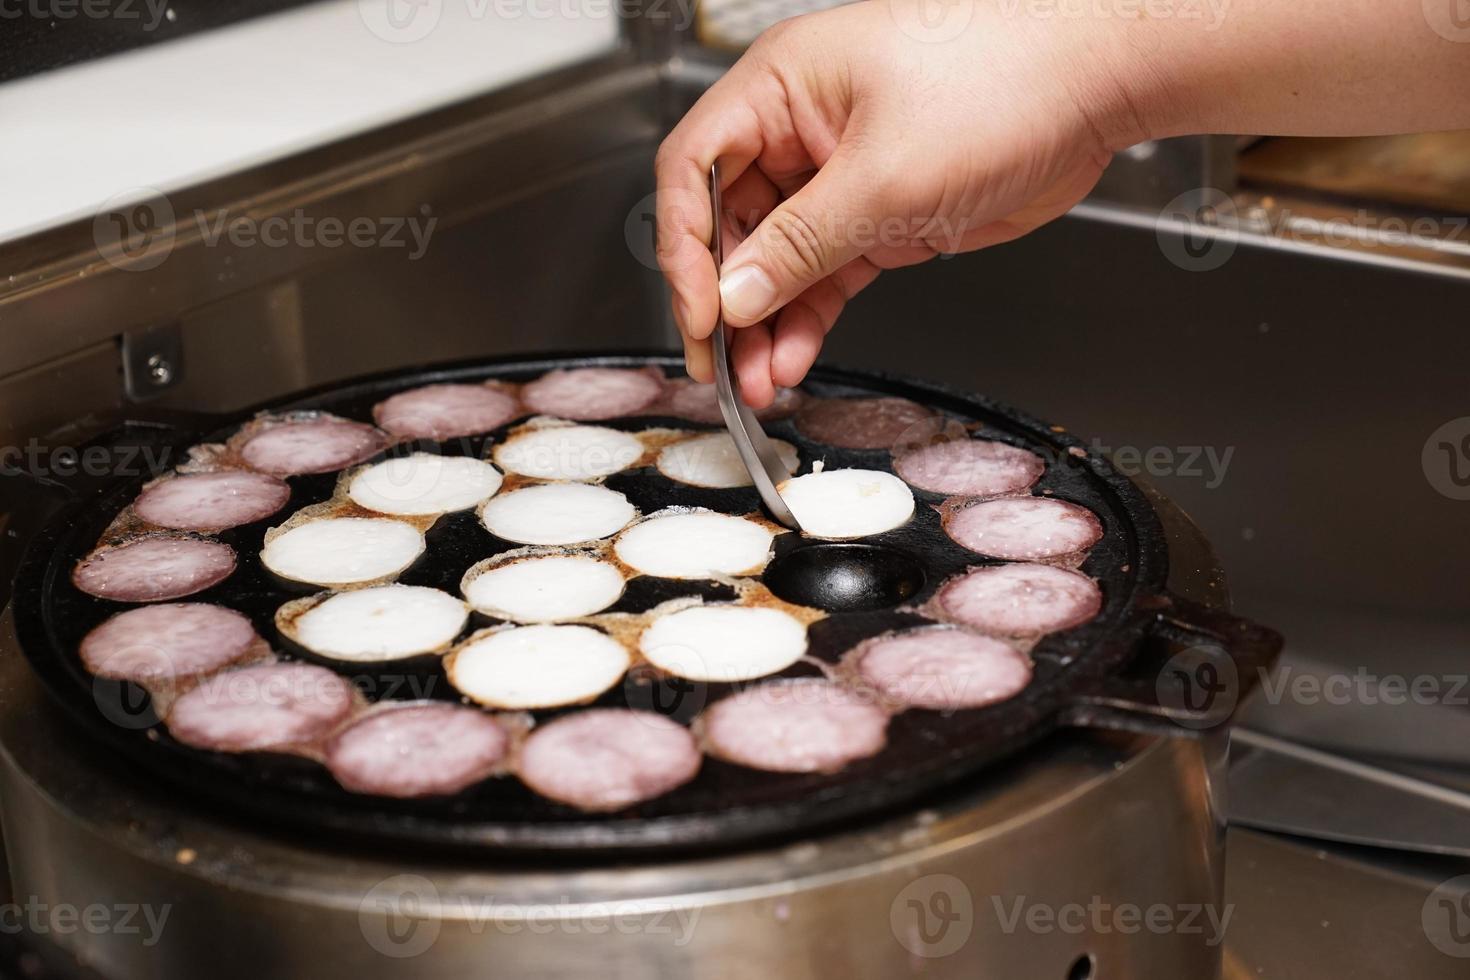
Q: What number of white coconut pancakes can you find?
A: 11